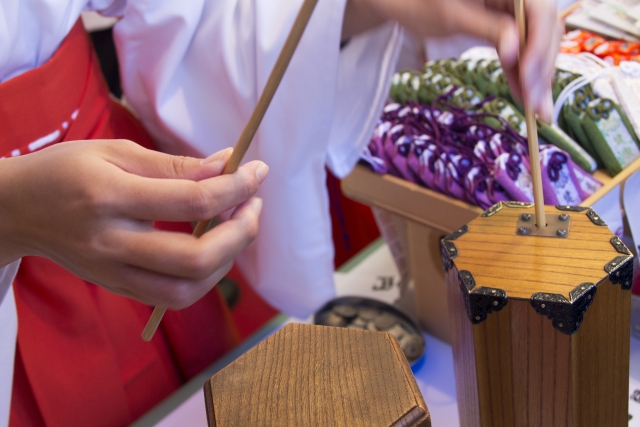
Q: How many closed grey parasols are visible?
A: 0